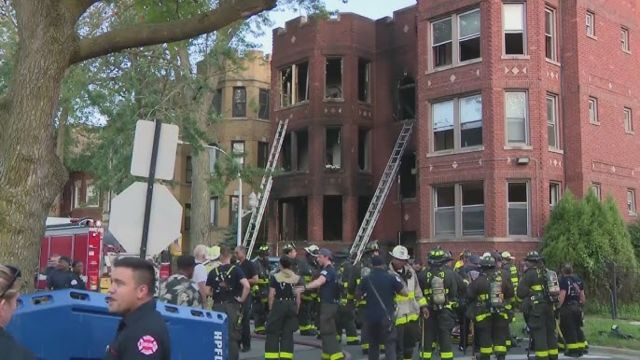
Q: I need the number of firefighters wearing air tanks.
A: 3